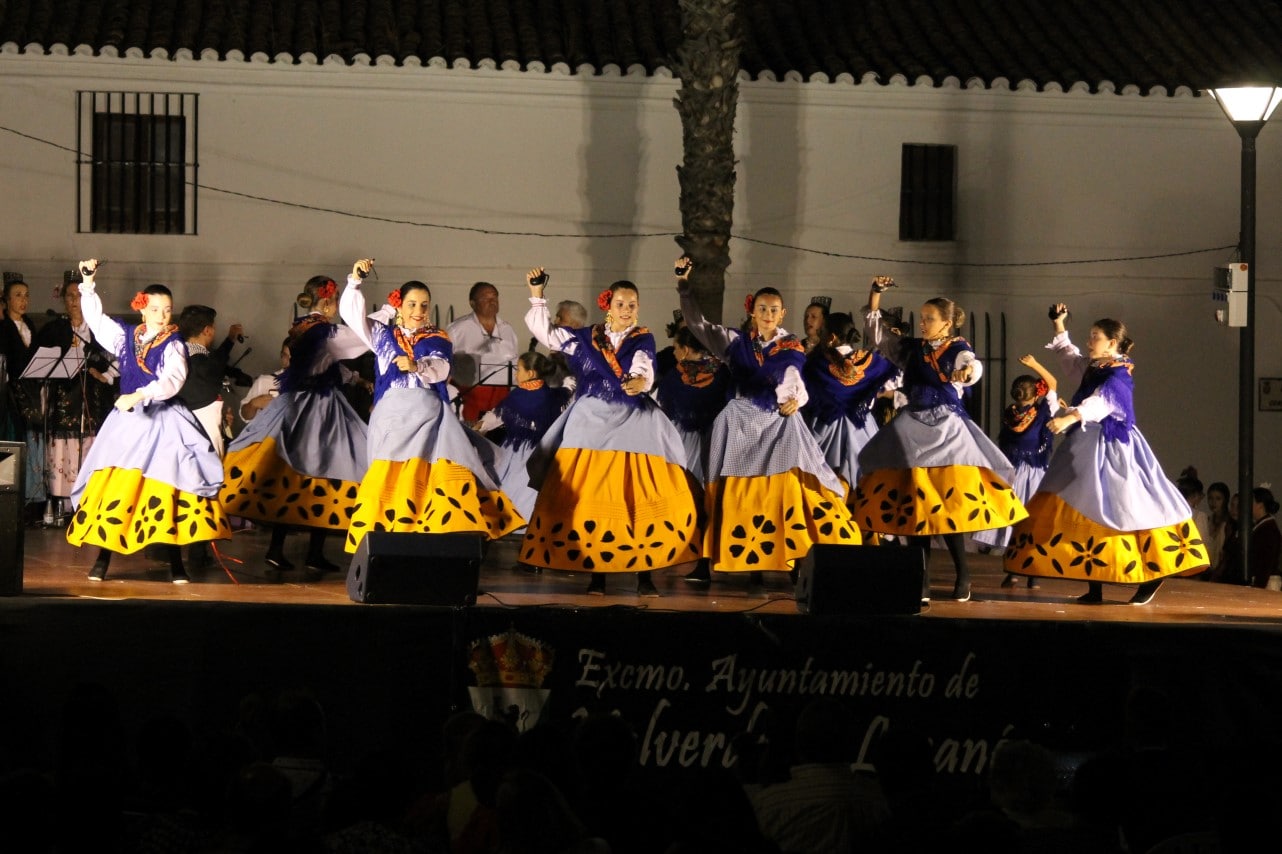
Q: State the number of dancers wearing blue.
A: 11